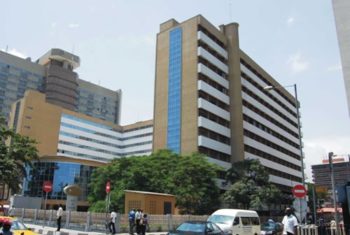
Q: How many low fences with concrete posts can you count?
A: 1